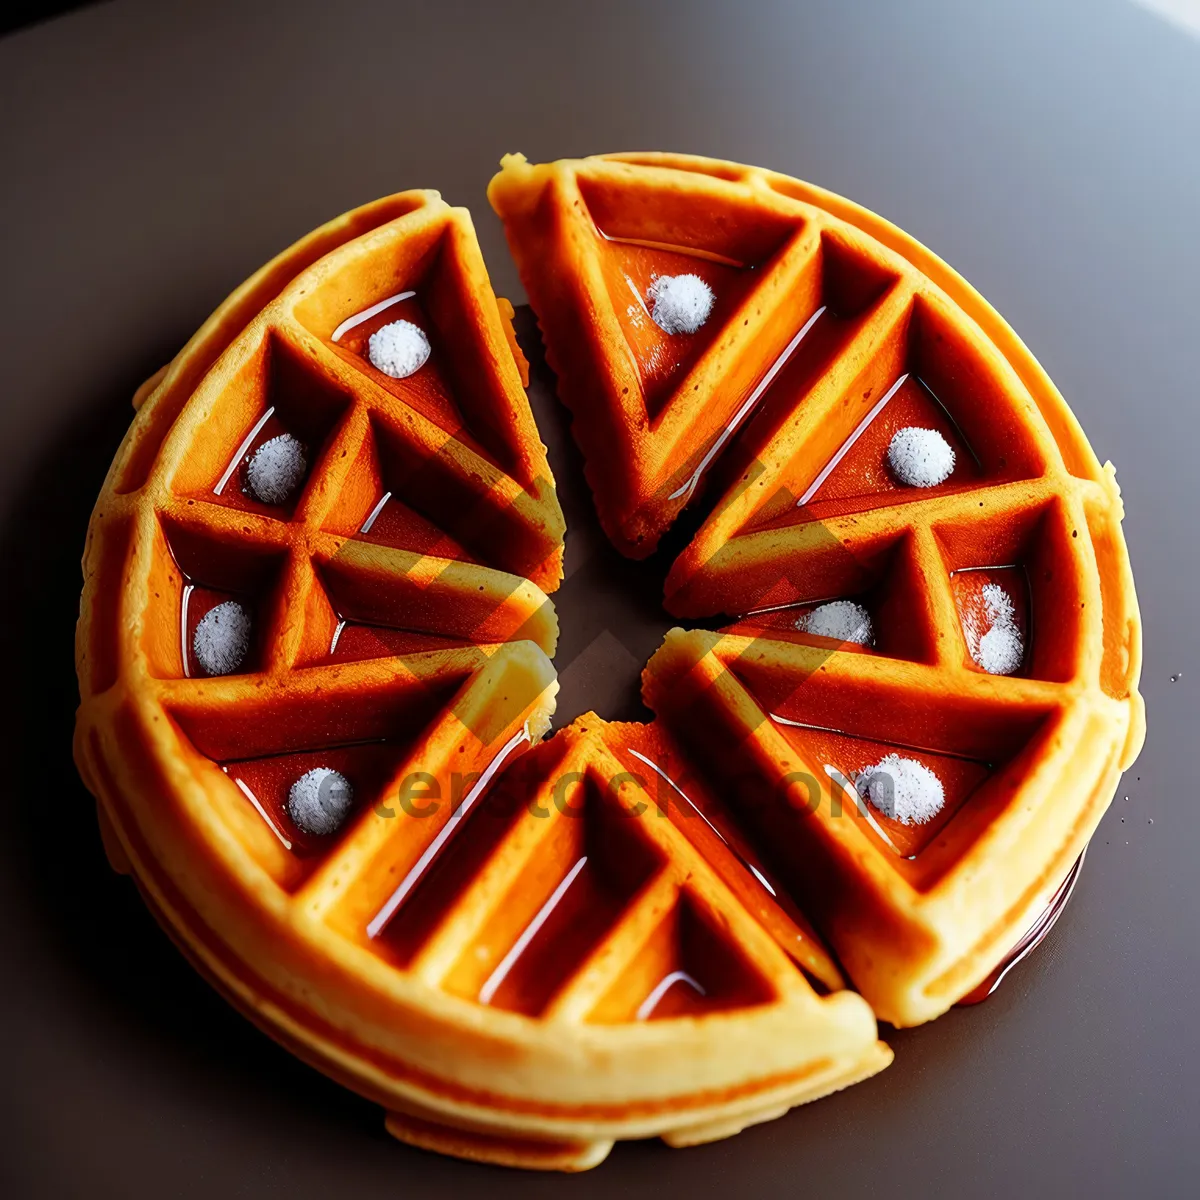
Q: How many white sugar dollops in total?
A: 9